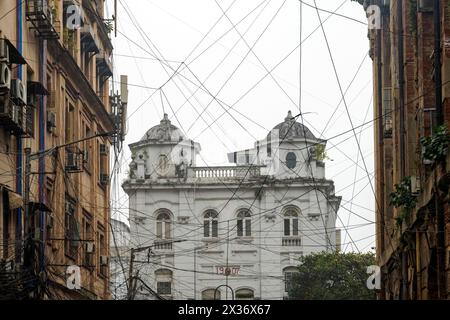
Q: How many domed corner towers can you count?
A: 2